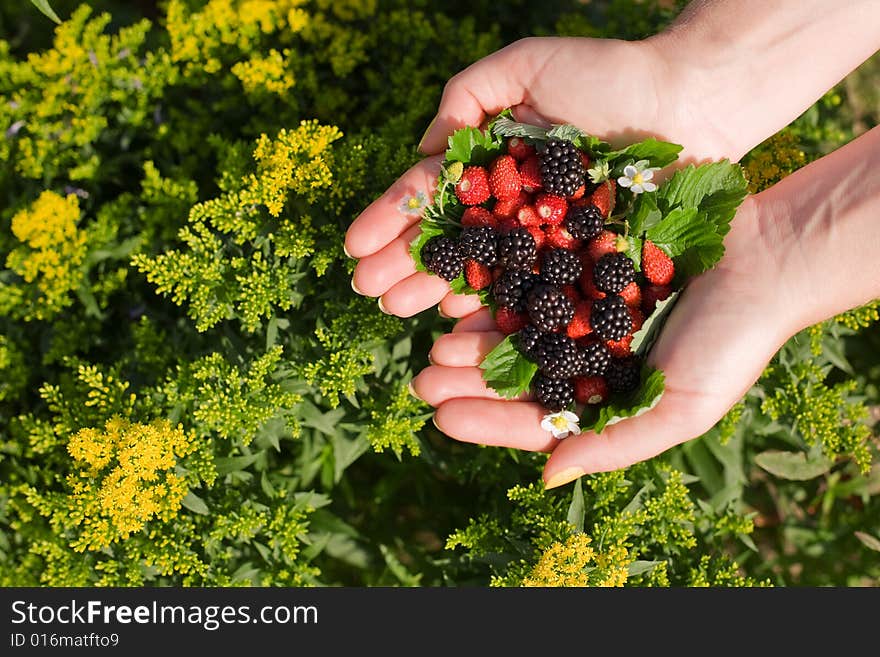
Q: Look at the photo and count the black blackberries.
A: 15